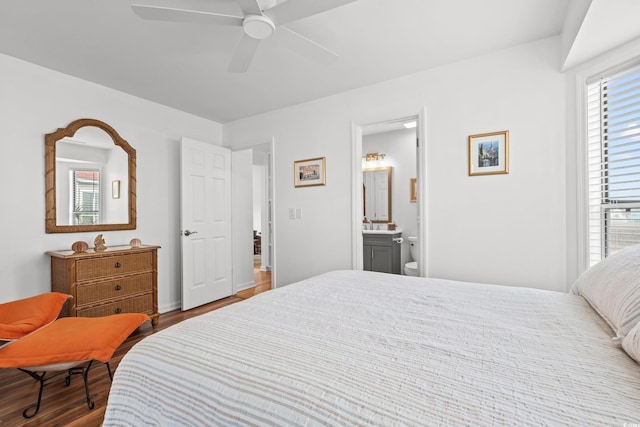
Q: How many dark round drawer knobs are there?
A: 3